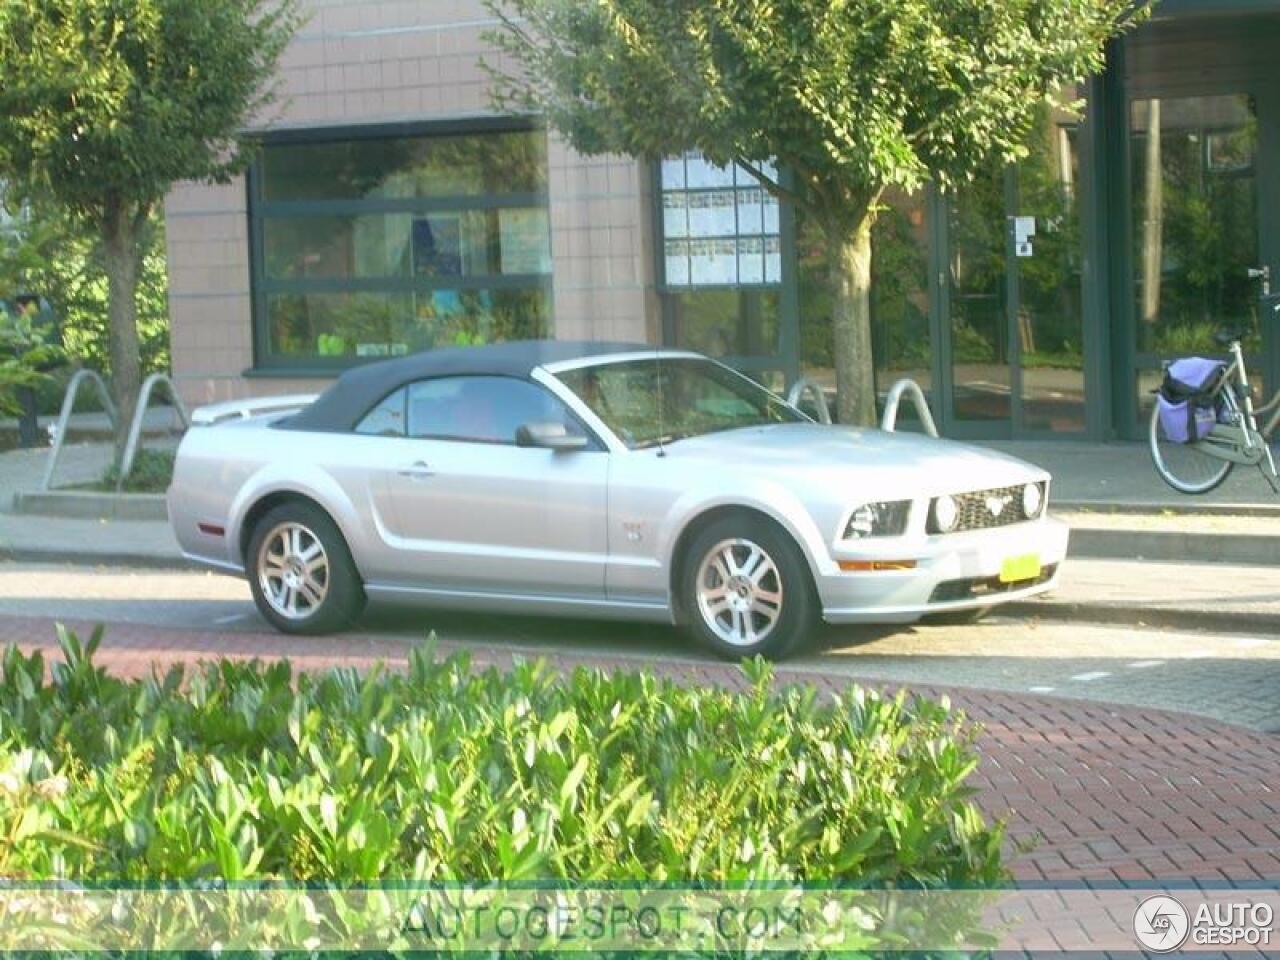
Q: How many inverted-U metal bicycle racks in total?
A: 4